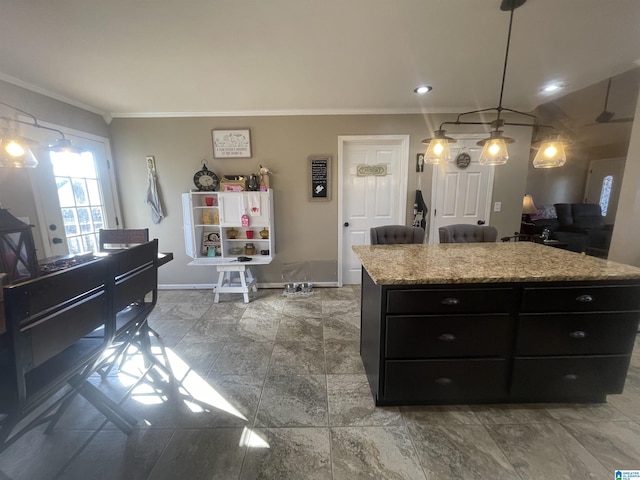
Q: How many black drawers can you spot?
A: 6